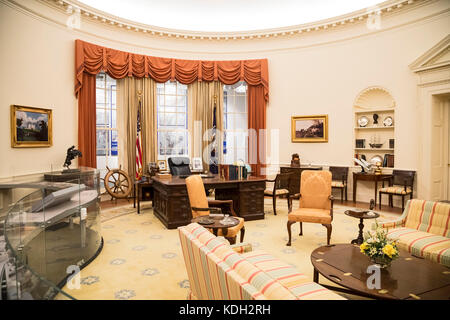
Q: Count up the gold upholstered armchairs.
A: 2